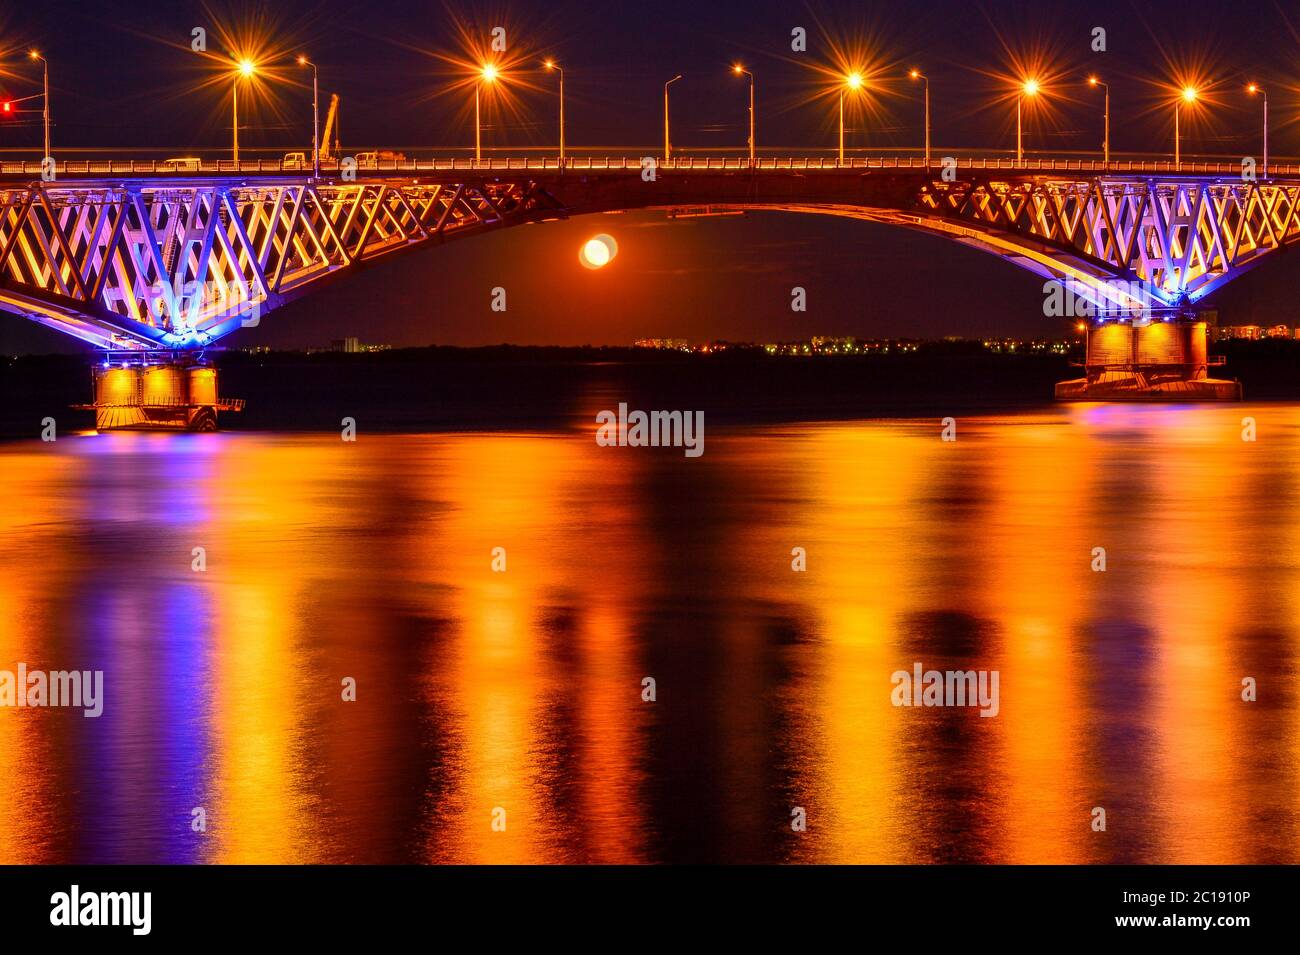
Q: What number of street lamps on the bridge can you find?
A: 13